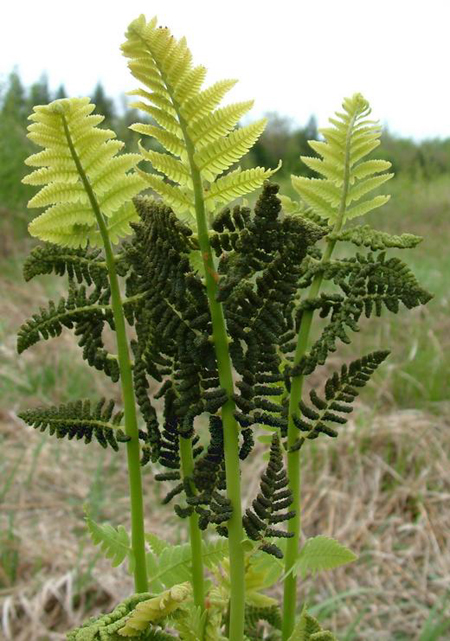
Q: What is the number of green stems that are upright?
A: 4